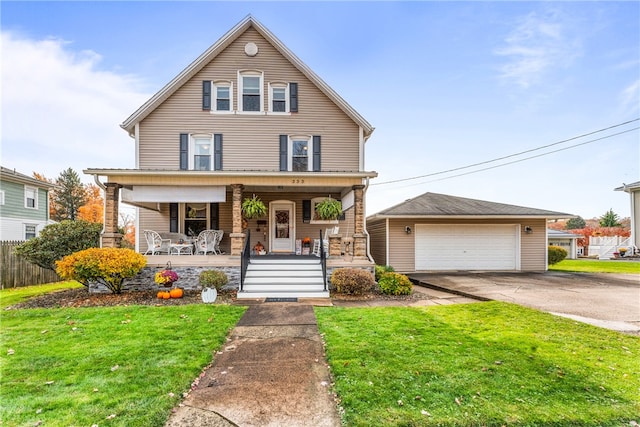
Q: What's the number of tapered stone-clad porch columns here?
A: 3